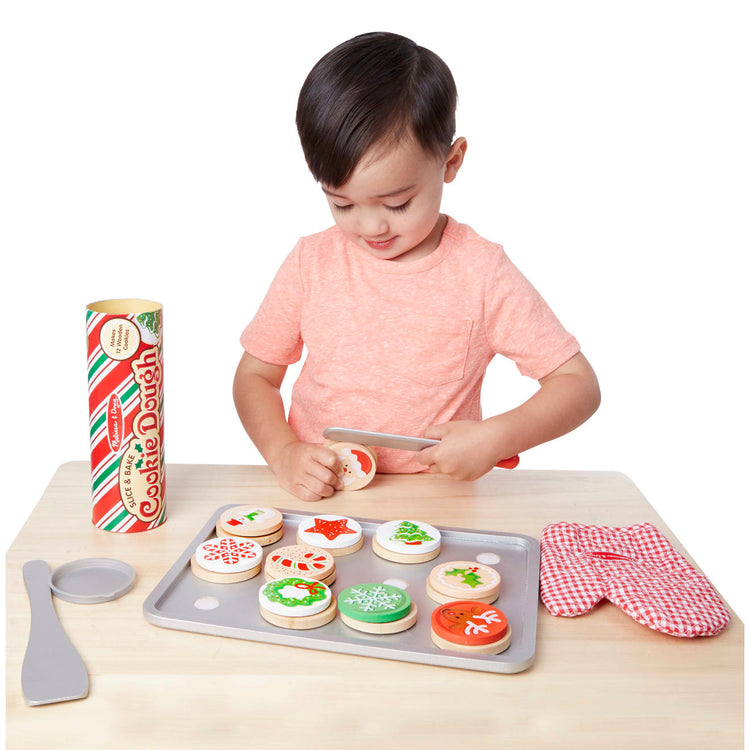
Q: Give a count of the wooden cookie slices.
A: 10